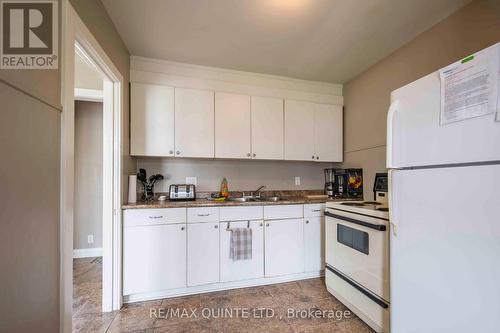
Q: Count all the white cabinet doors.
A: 11